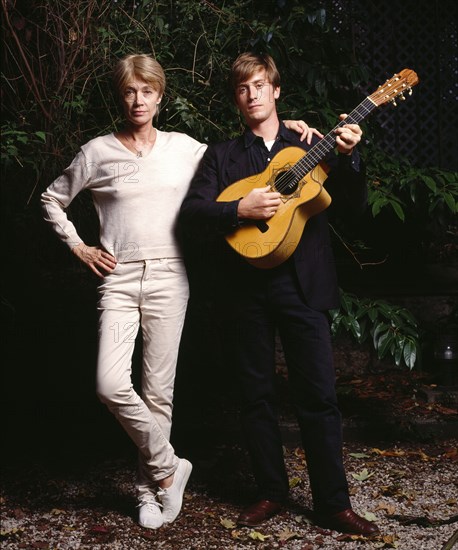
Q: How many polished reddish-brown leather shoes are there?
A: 2